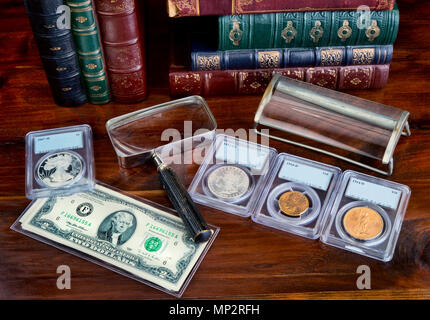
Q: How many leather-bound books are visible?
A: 7